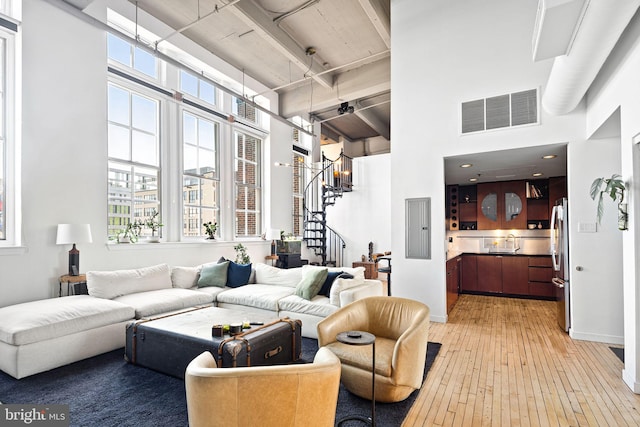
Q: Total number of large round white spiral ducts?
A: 1